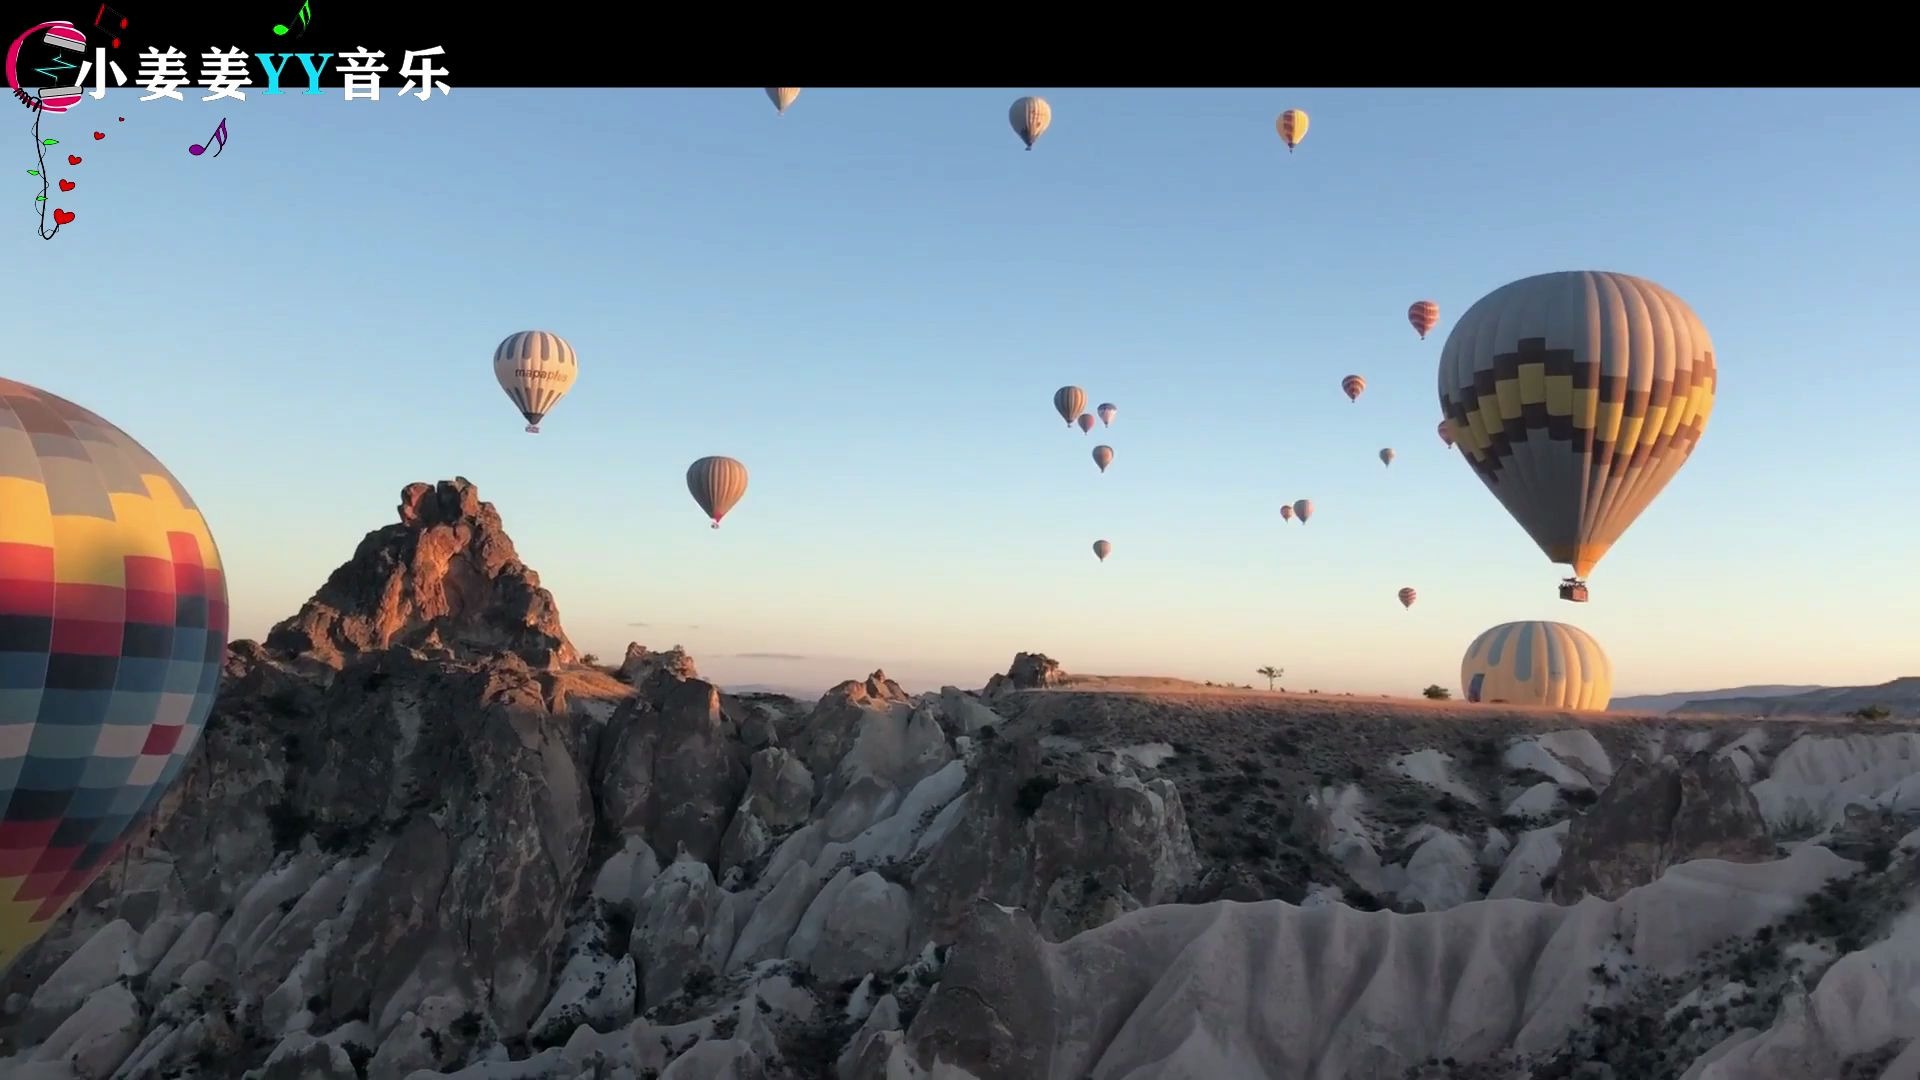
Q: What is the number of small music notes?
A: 3